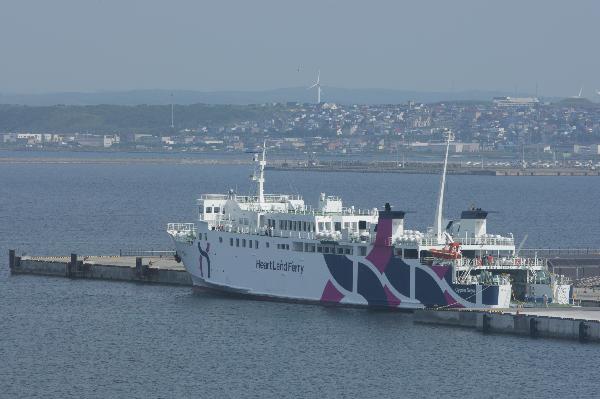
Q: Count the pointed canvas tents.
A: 0